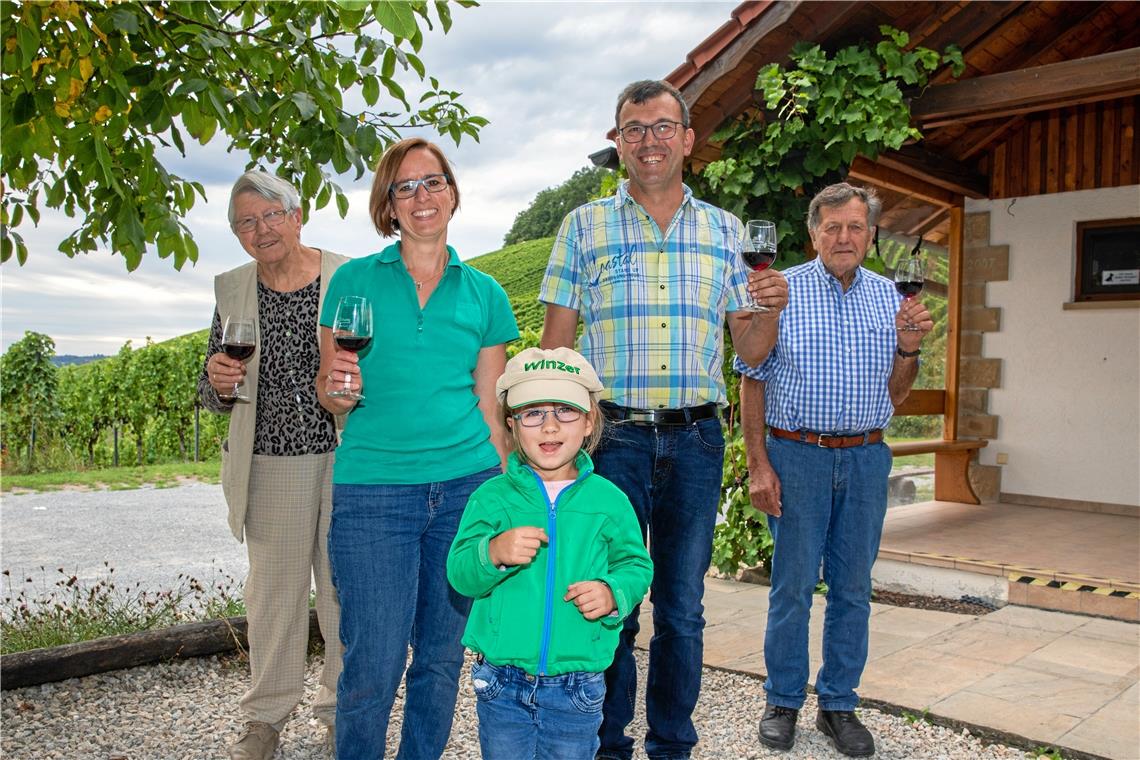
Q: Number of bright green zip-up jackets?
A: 1